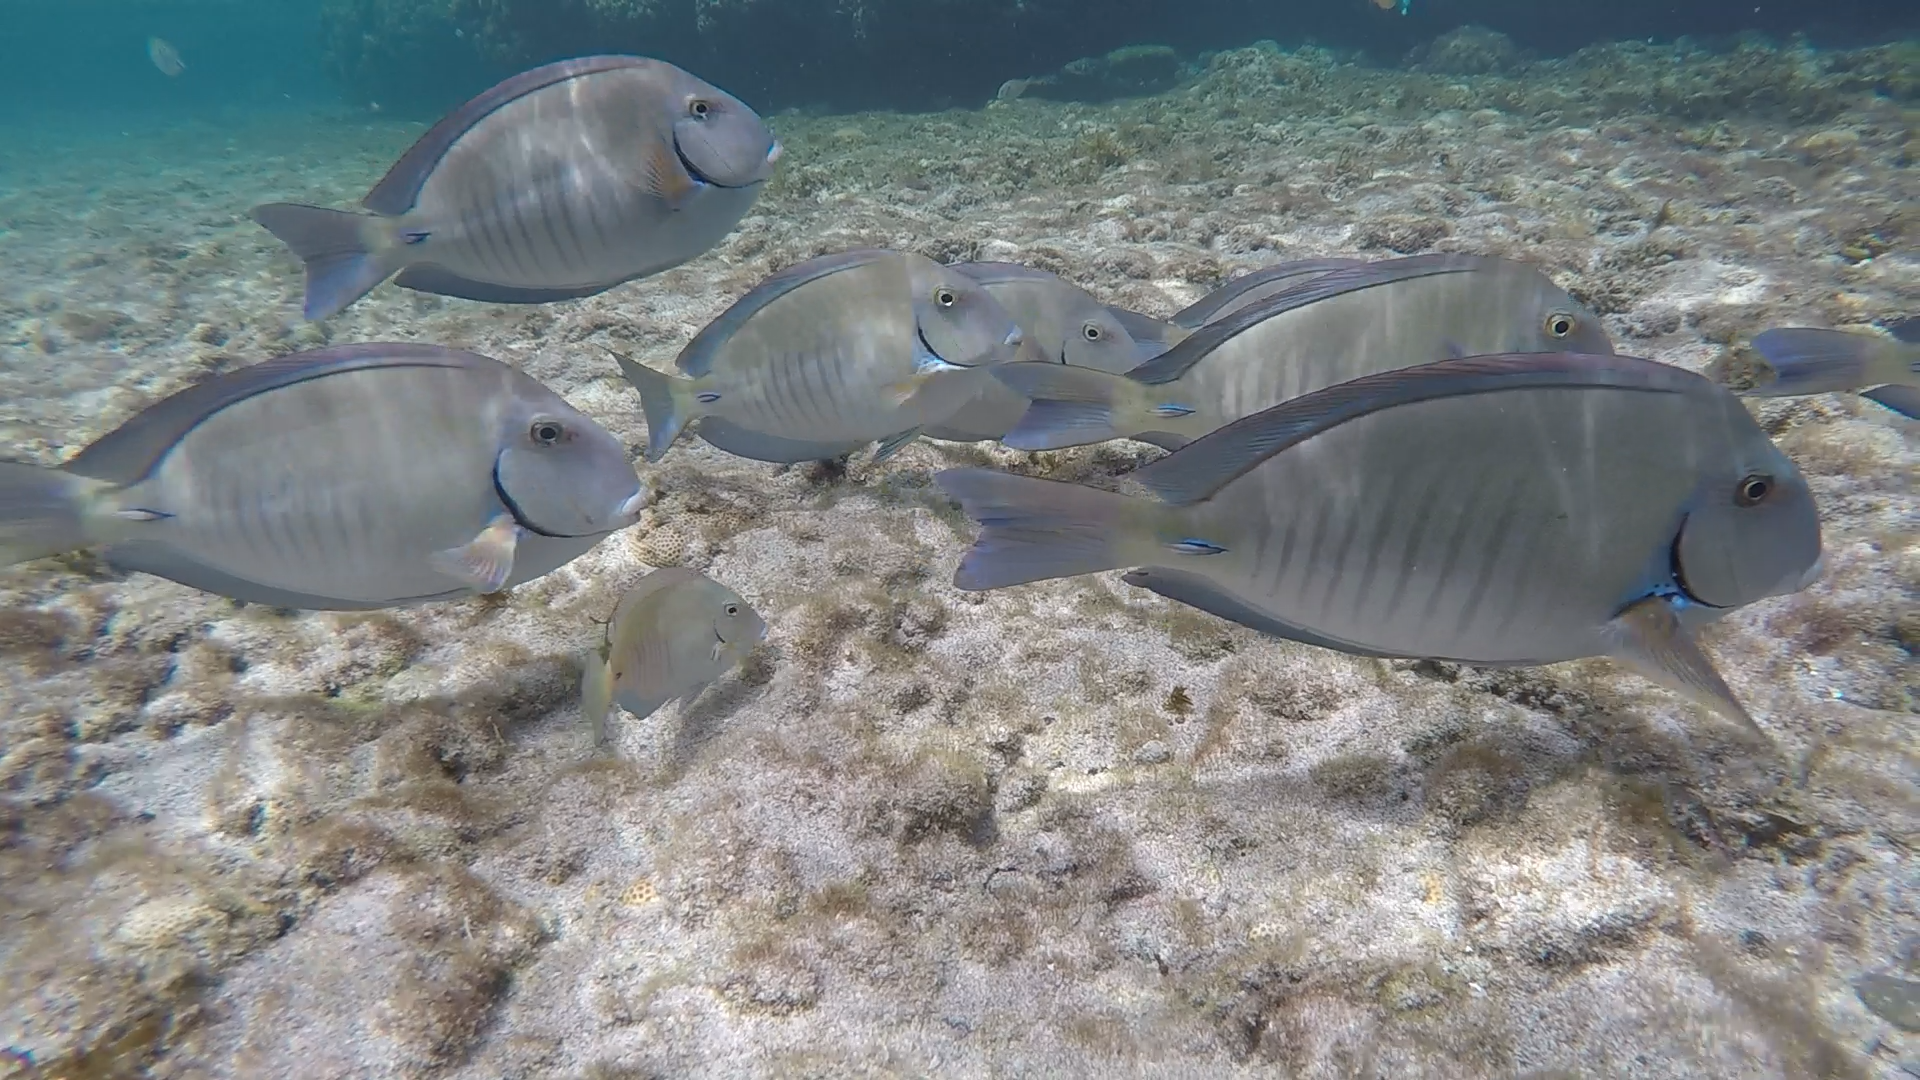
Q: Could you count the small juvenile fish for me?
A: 1